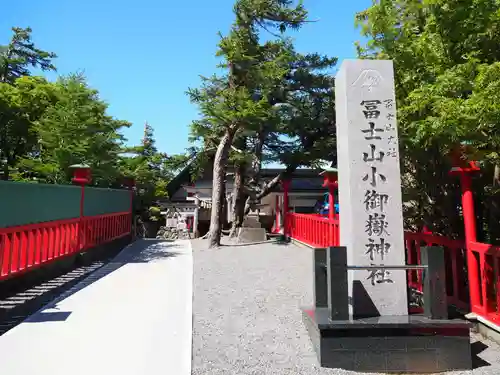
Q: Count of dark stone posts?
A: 3